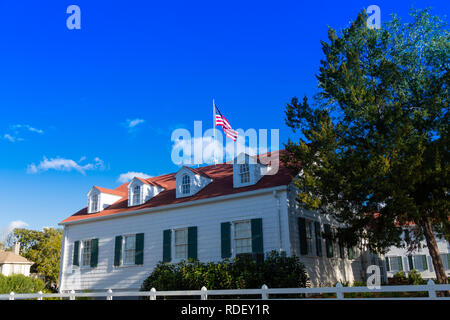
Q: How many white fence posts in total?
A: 9